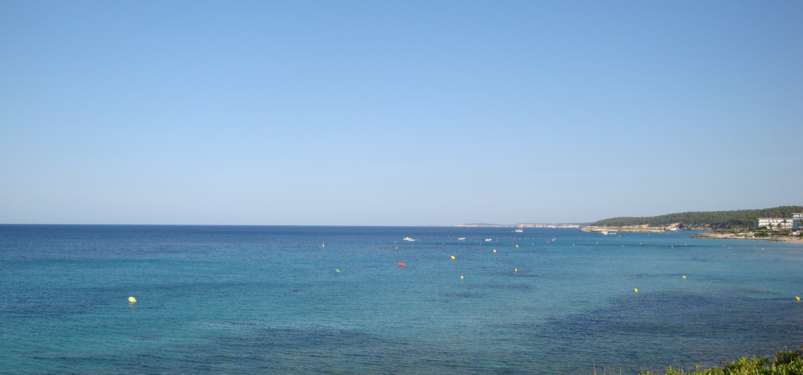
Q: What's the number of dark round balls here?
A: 0